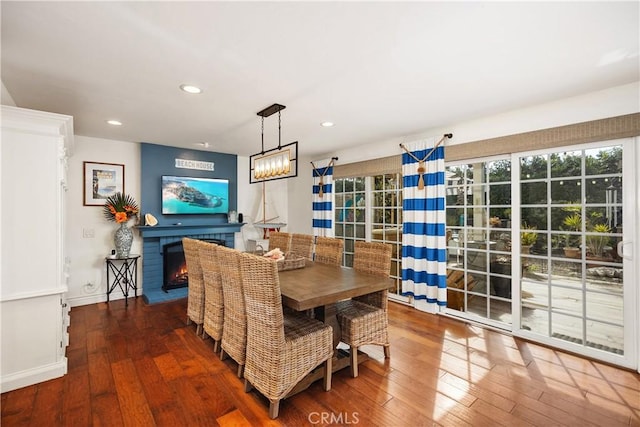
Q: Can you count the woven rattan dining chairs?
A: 8